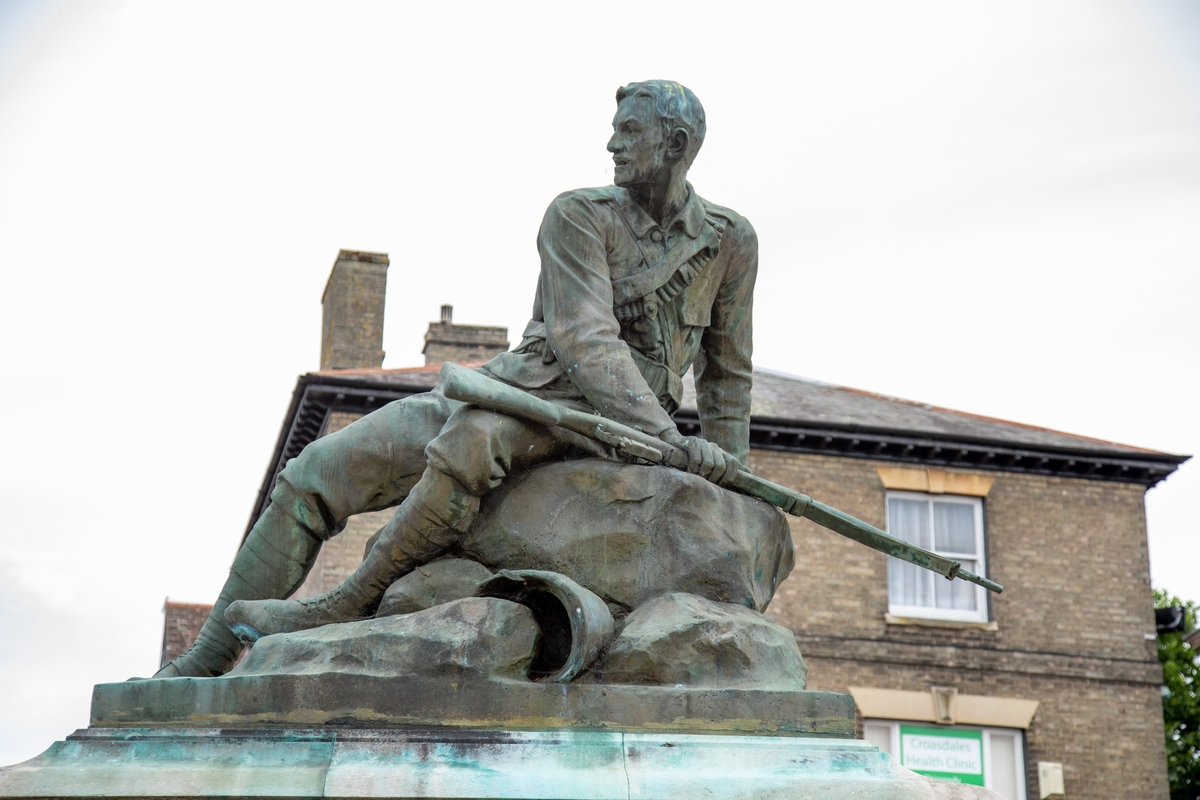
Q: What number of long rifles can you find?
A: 1